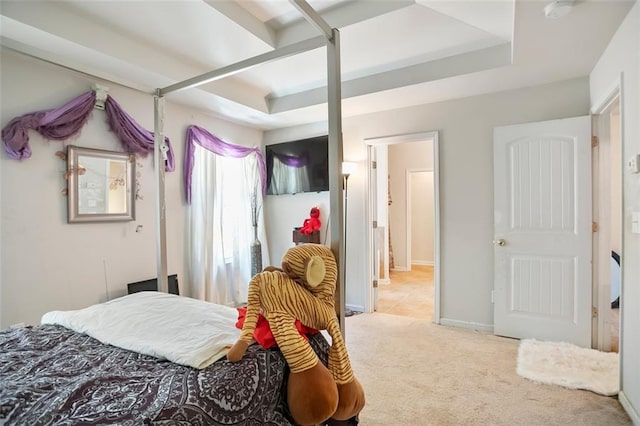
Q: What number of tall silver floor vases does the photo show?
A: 1